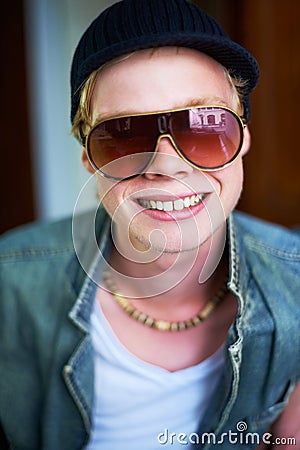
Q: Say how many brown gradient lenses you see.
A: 2